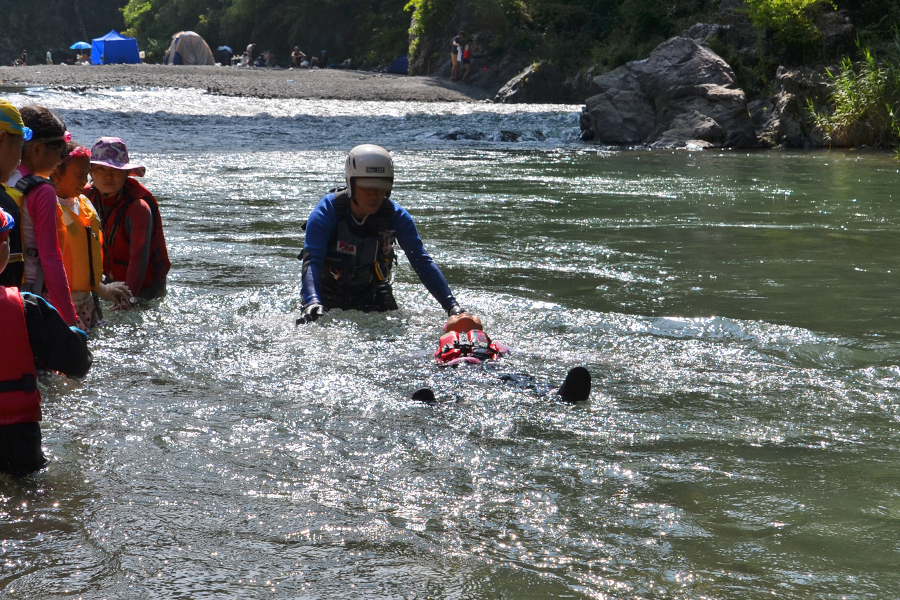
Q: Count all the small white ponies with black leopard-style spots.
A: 0